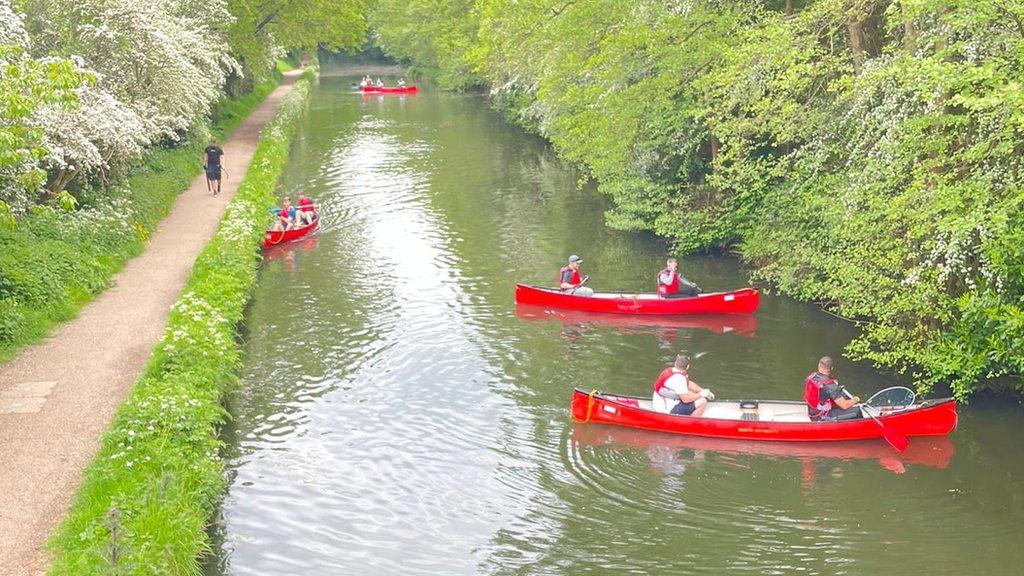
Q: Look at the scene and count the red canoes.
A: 4